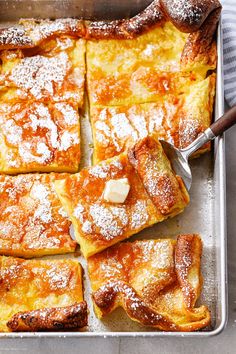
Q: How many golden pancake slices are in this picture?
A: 8